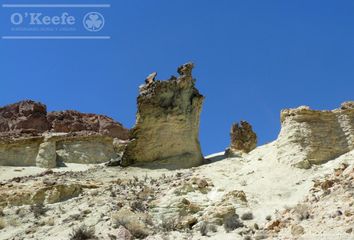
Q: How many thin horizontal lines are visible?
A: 2